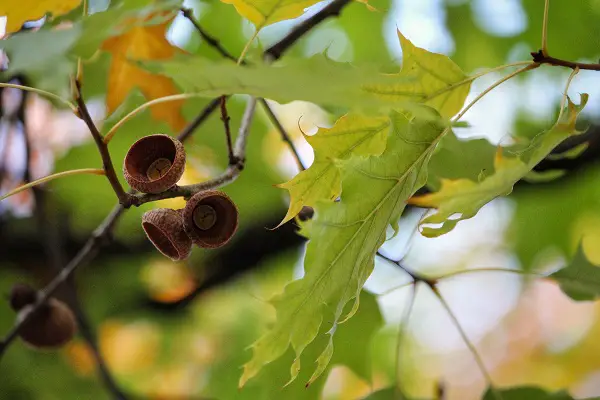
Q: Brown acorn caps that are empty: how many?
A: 3